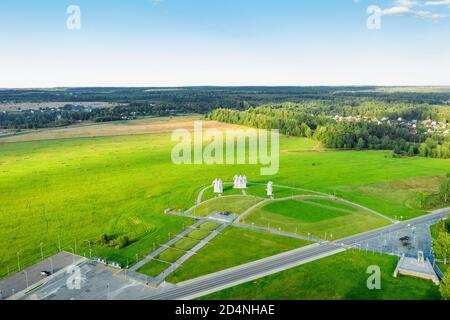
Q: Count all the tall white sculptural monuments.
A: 3